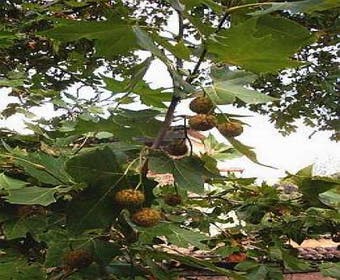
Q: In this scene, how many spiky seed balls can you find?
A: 8